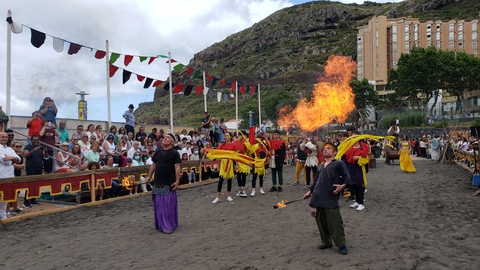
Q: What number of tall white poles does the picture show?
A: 6